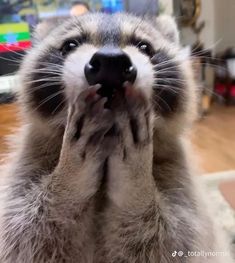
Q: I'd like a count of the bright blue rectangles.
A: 1